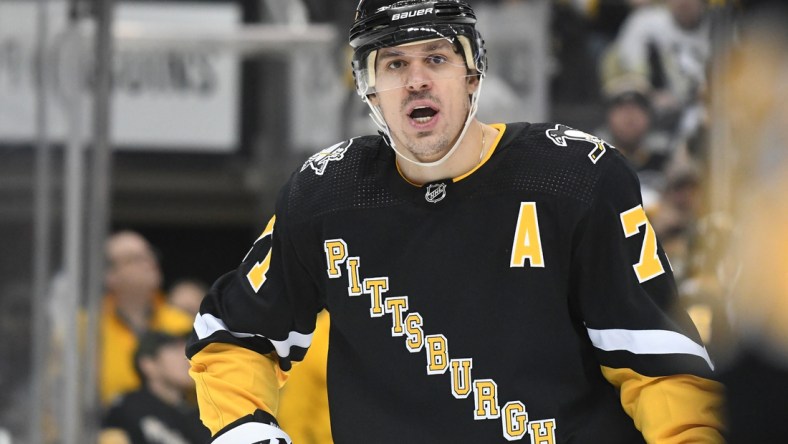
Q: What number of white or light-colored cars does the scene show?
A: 0